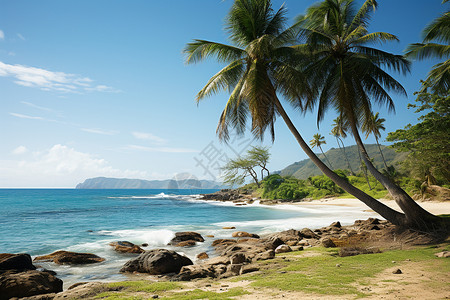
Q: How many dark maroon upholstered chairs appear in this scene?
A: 0